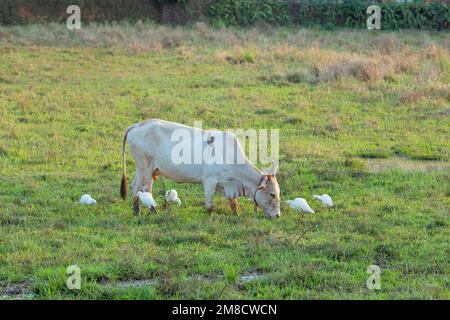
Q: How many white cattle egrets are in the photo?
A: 5